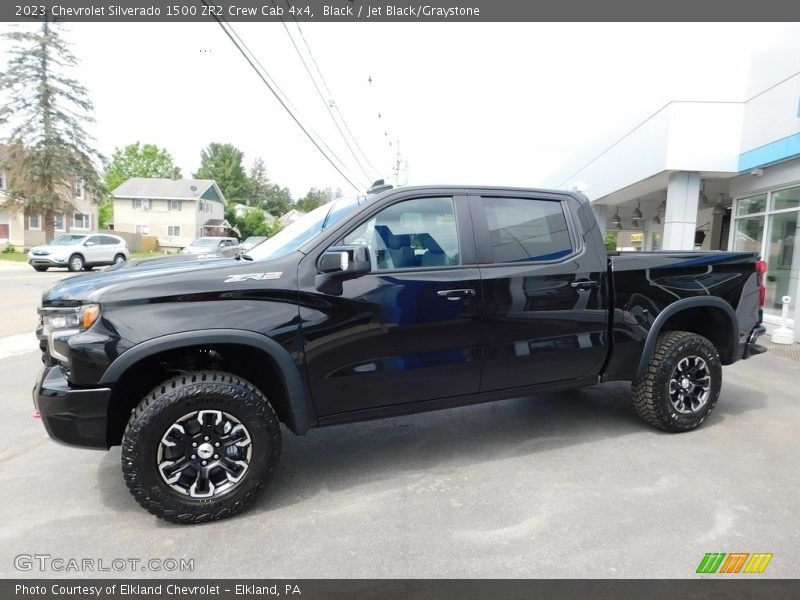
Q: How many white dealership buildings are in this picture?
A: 1